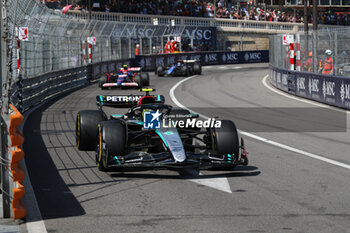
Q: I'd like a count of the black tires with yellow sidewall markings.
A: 3